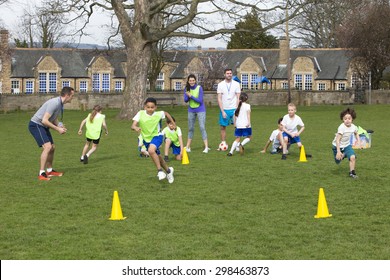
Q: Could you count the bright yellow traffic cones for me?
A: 4